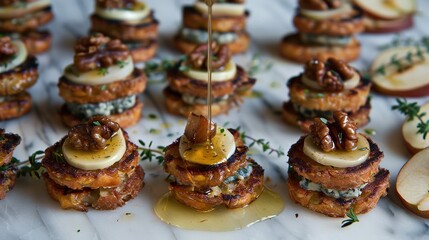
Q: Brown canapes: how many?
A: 12